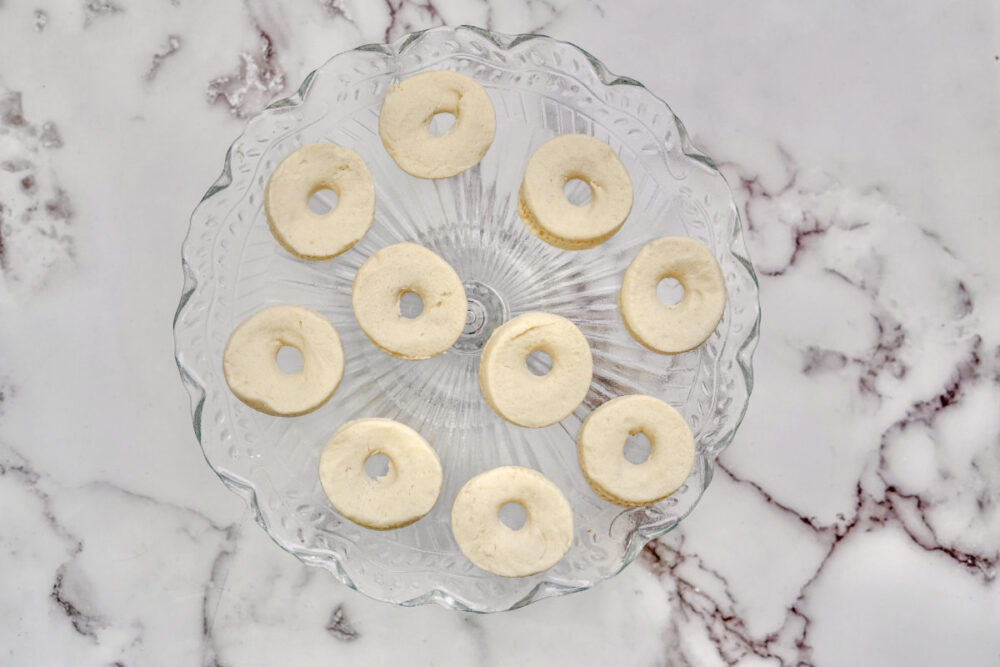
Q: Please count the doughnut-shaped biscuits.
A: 10